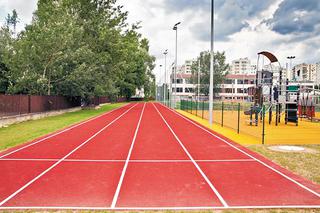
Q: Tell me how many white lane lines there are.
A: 5